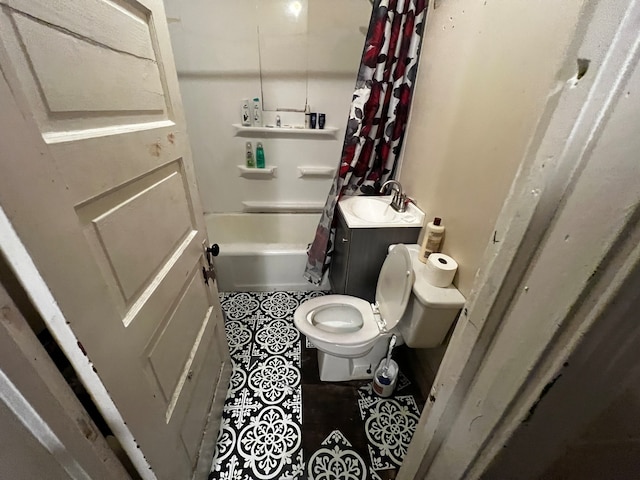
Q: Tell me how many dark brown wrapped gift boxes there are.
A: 0